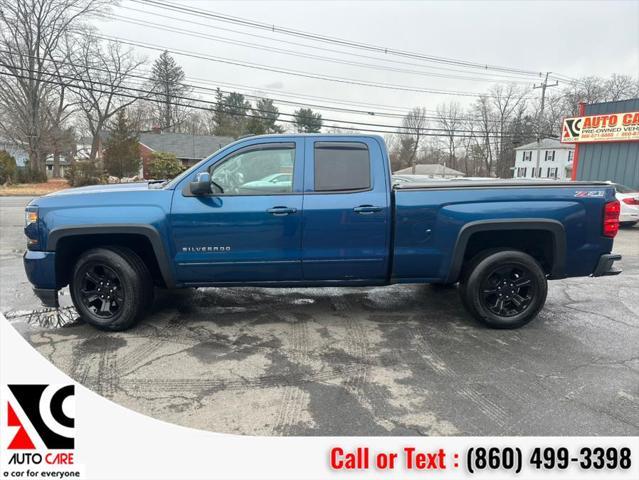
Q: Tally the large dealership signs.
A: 1